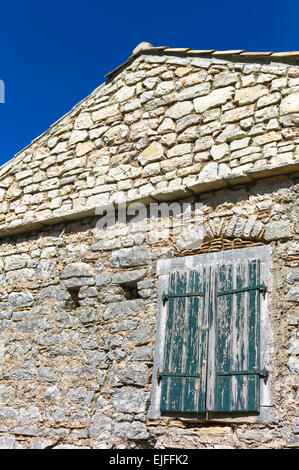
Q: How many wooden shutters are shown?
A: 2